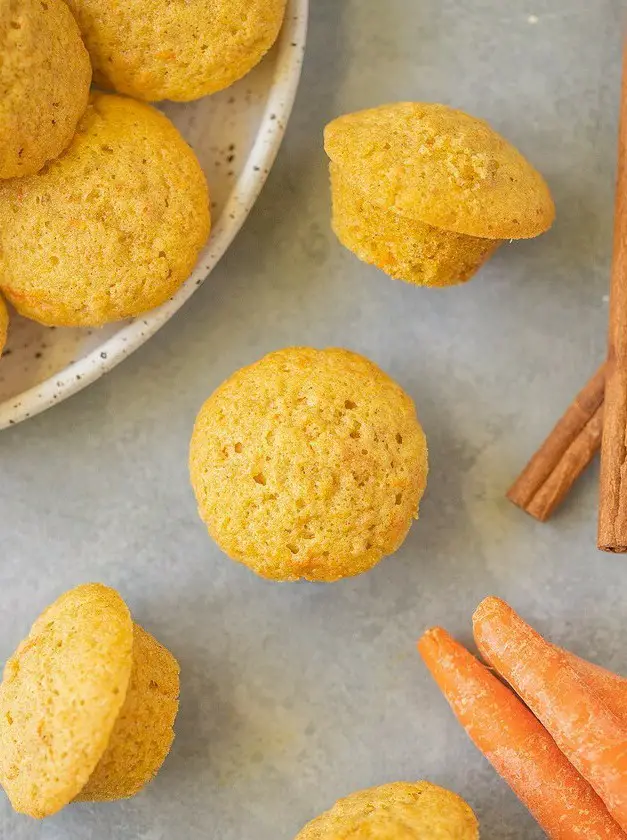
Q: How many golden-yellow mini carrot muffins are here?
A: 8